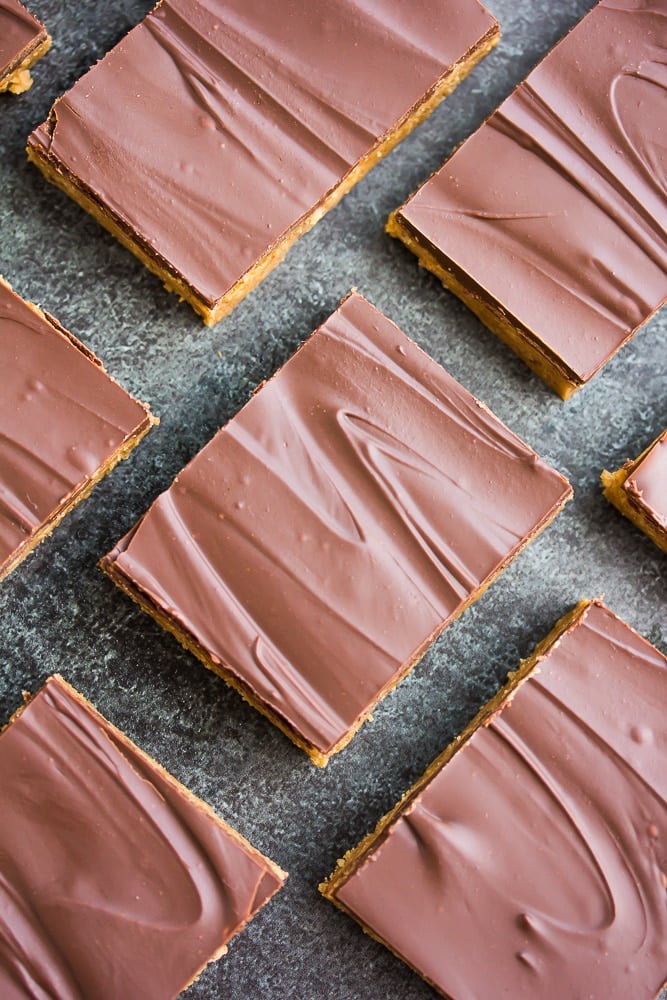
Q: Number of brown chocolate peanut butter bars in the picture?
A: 8